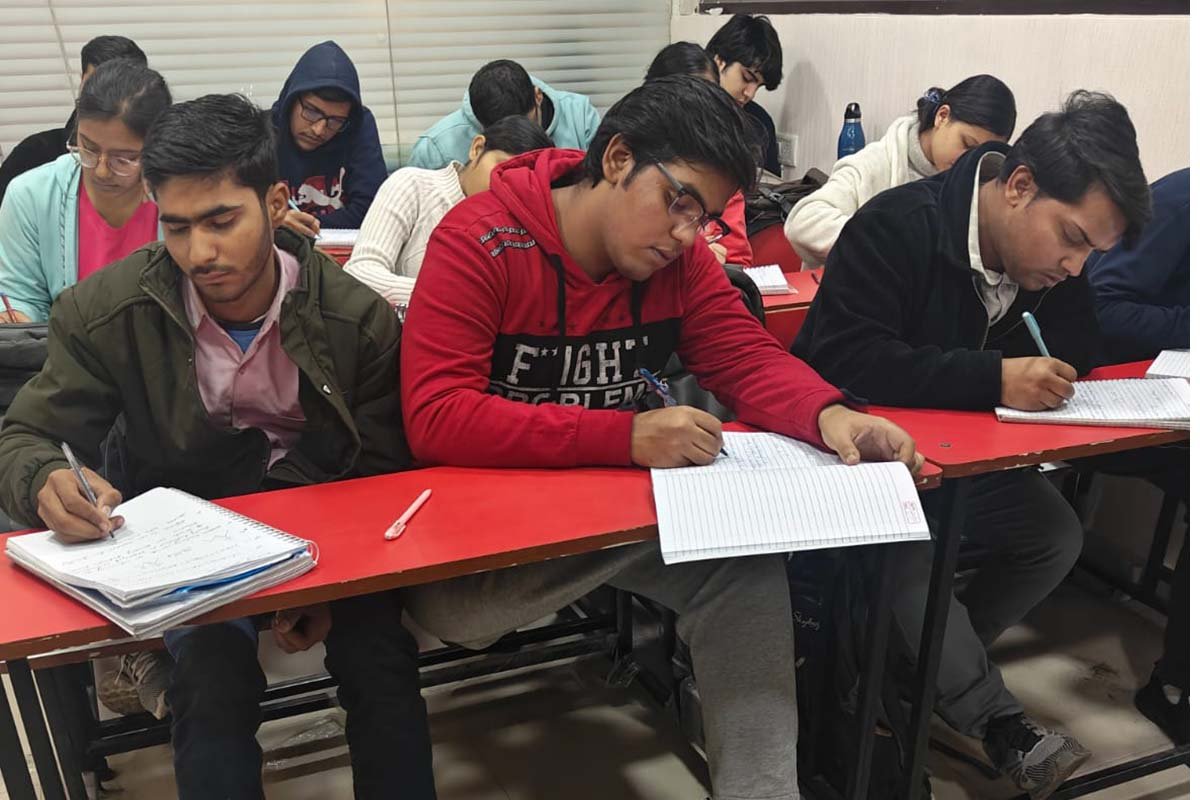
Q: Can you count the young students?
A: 12